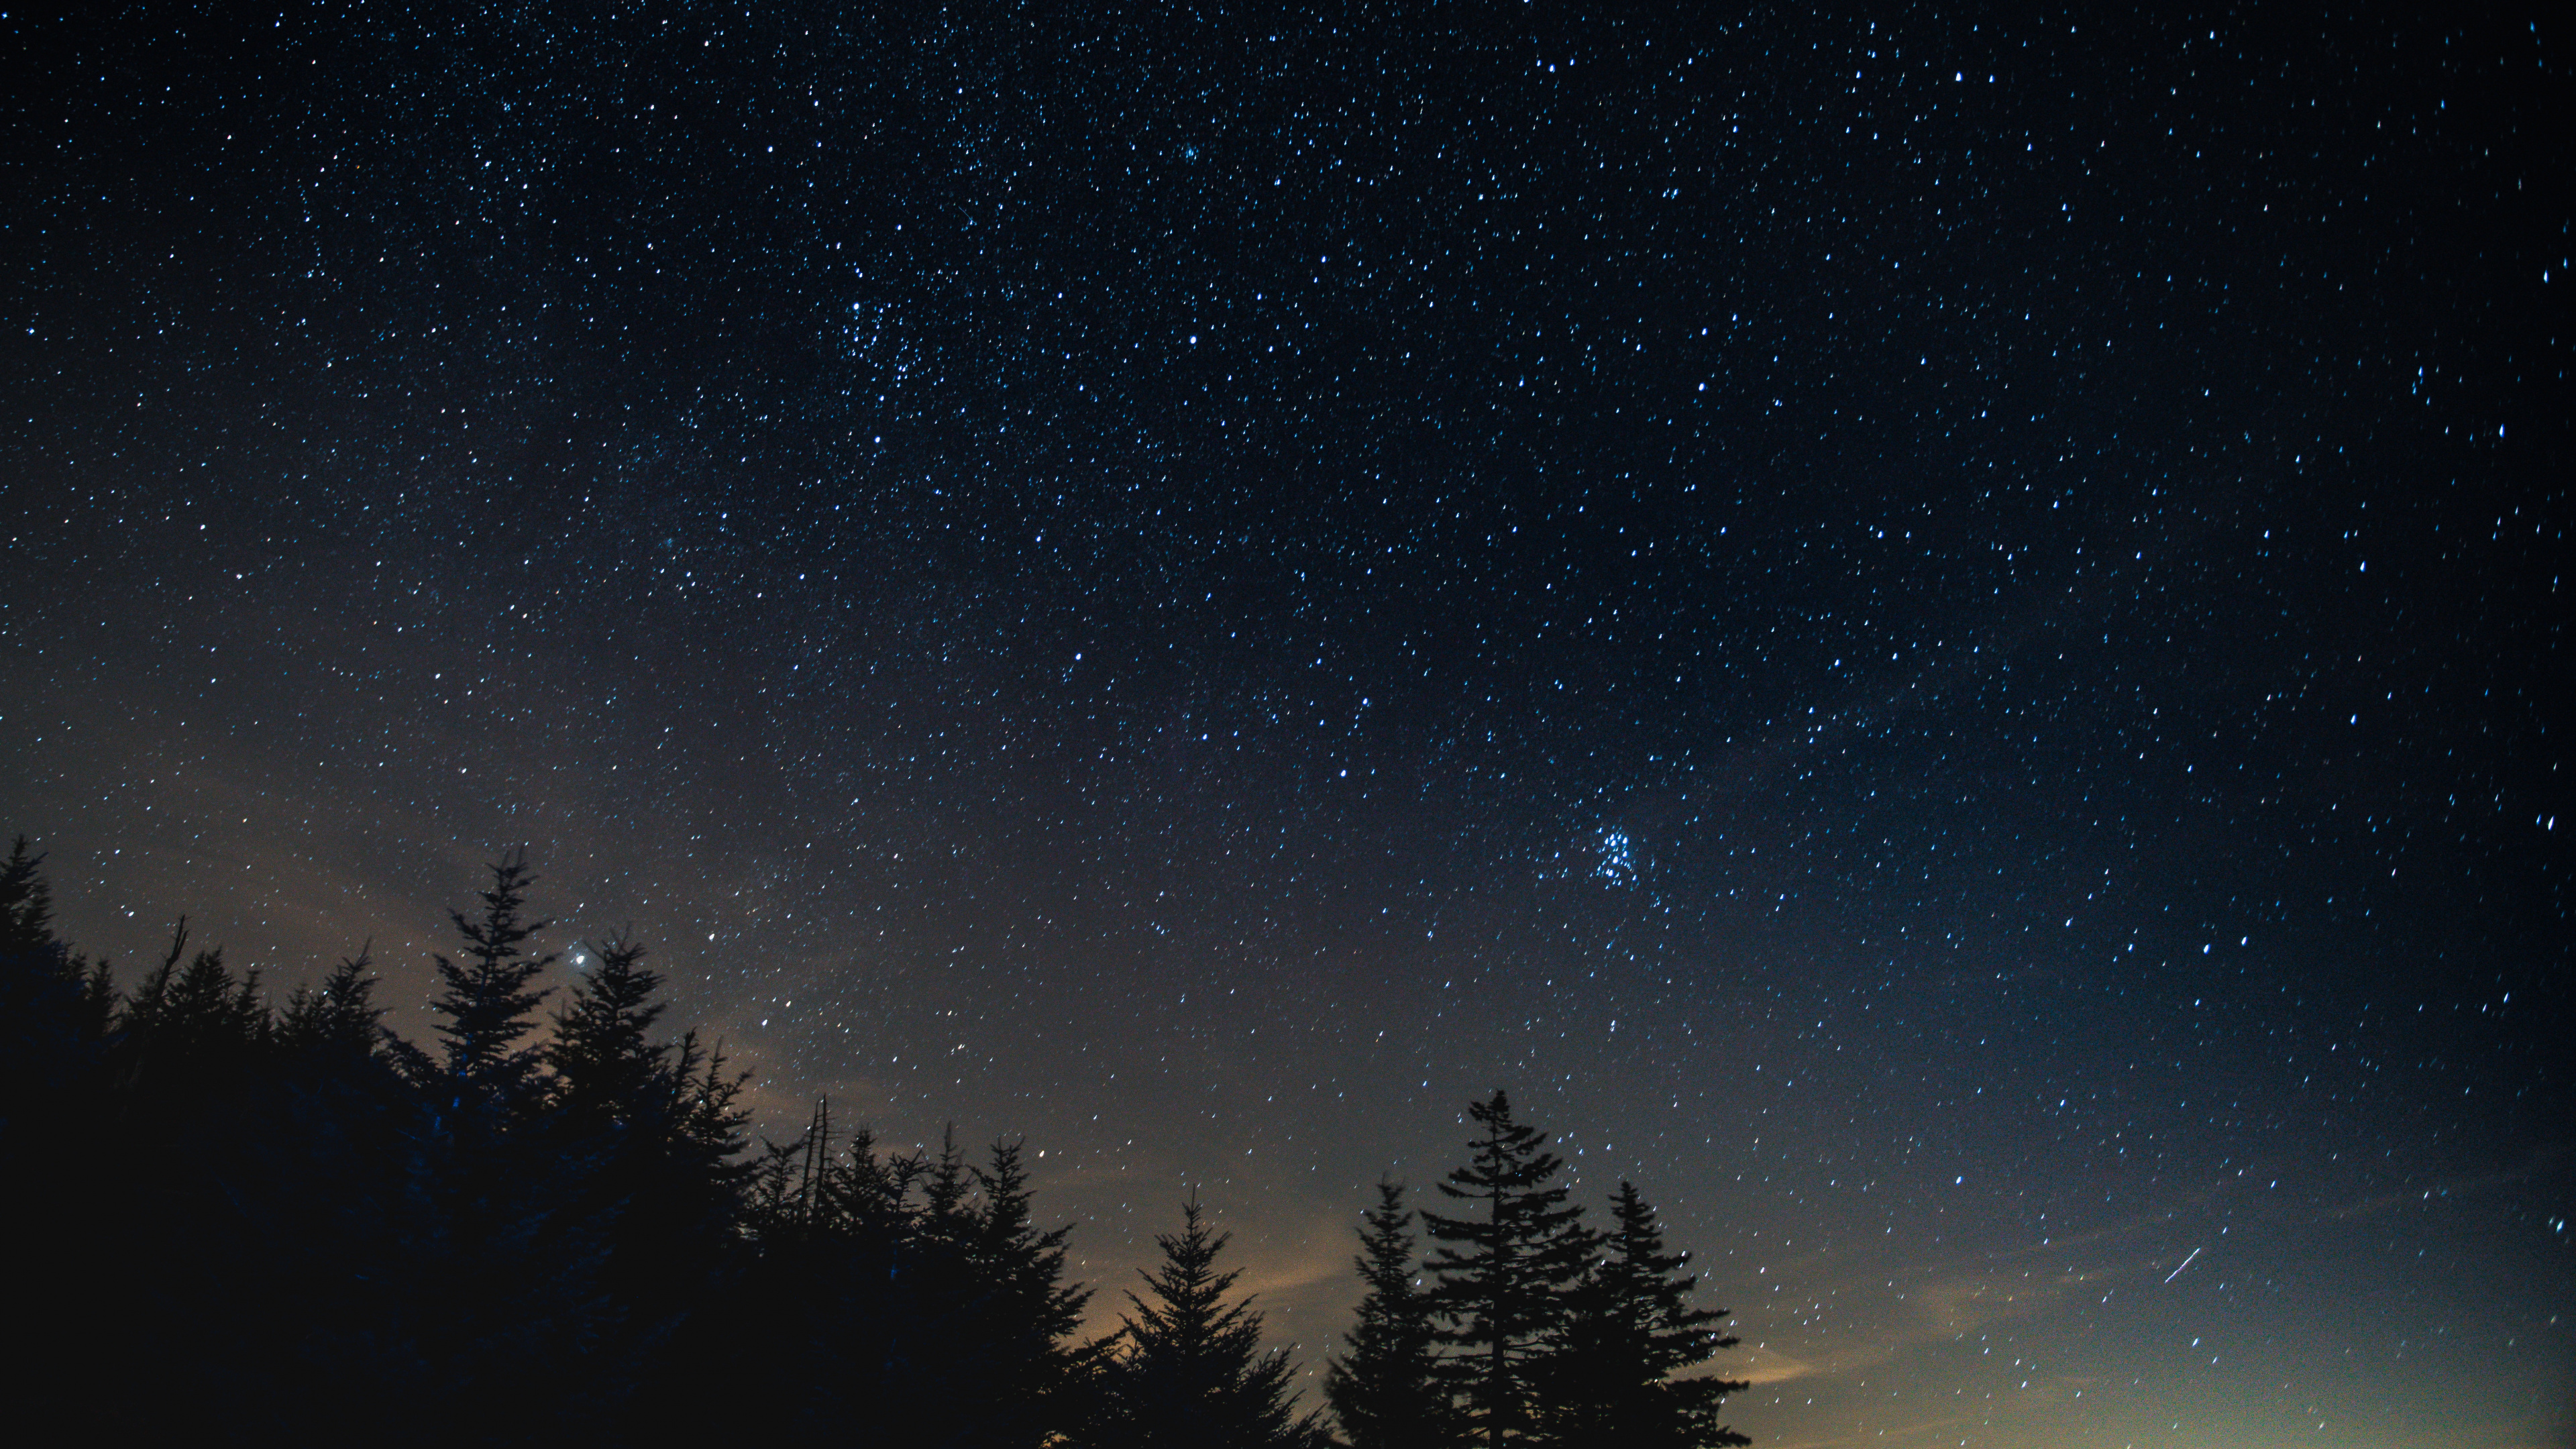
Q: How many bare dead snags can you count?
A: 3